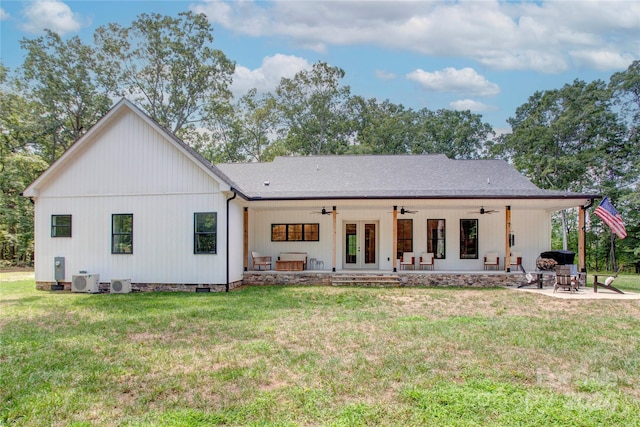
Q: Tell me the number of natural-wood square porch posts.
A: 5